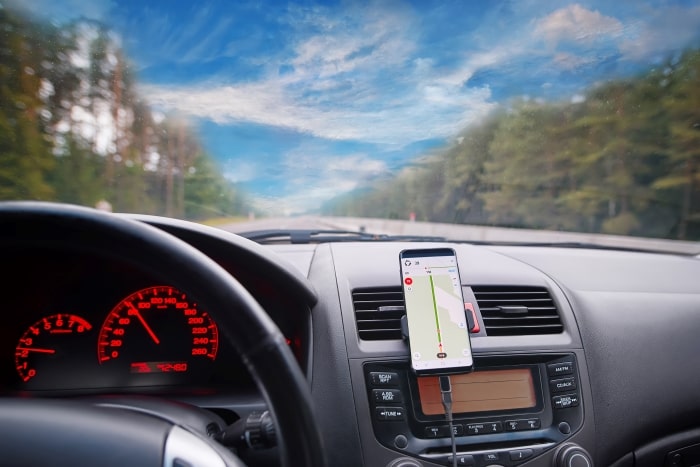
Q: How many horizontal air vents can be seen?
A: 2